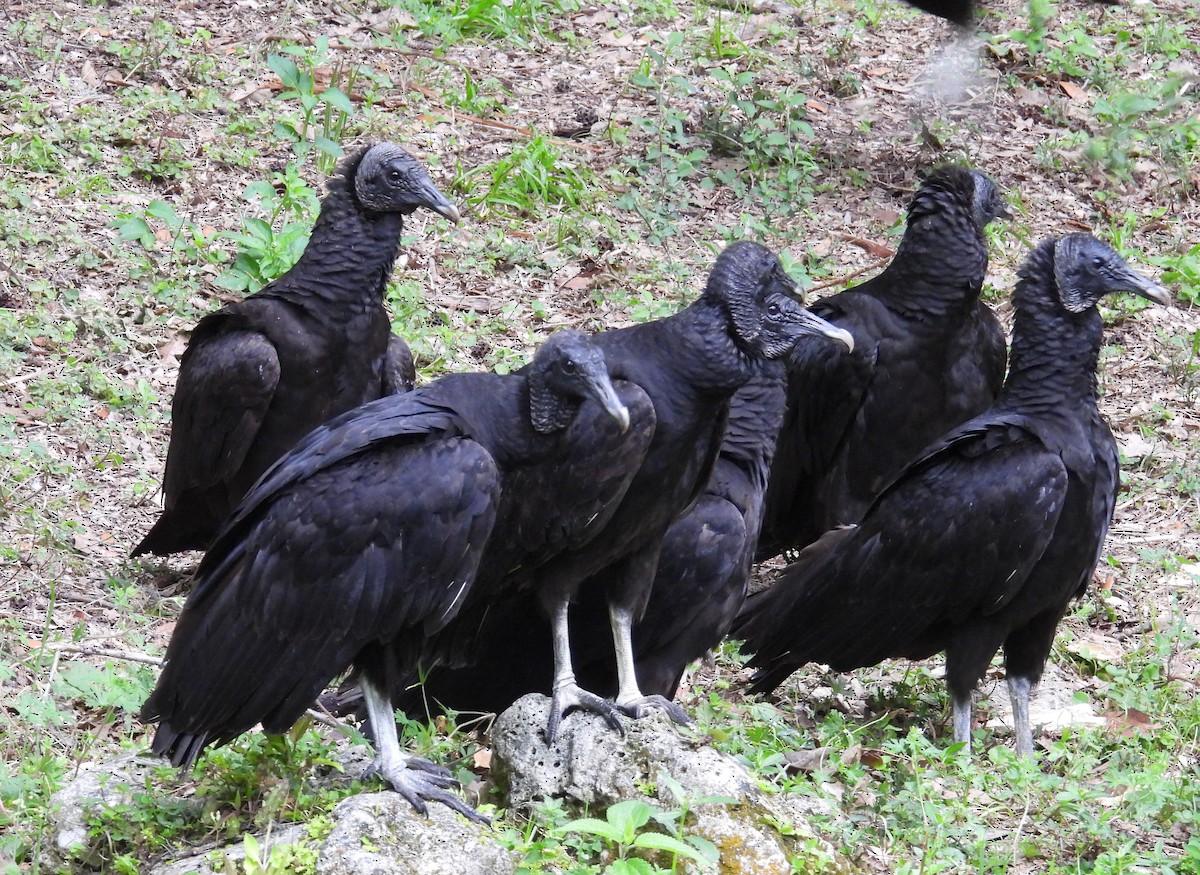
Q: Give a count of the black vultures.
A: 6